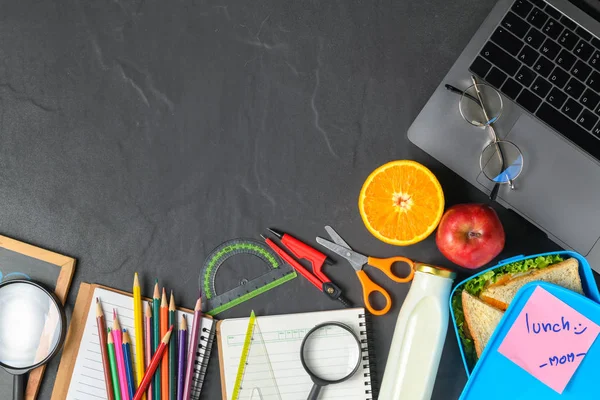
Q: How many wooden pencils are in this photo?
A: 12